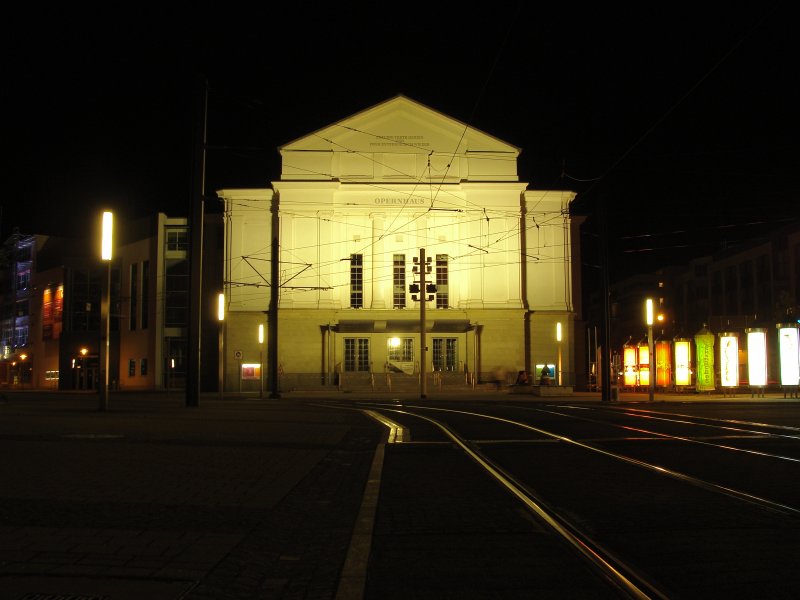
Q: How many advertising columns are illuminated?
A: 8